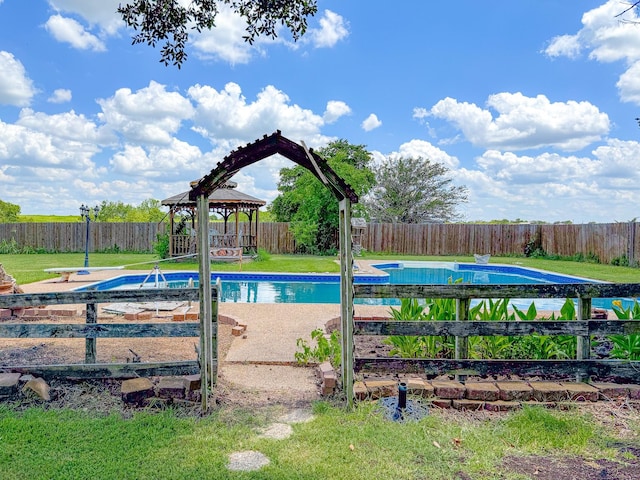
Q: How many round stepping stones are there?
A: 3